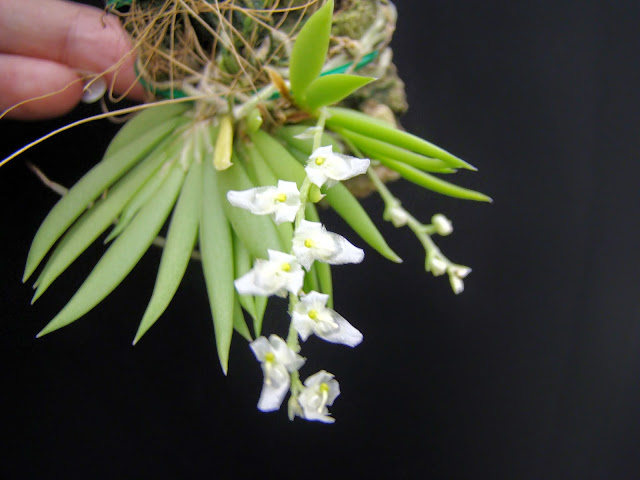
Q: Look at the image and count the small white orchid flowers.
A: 7